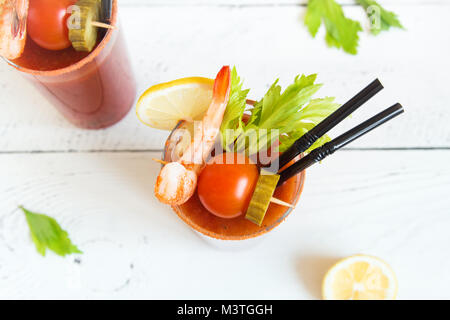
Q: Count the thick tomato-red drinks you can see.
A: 2